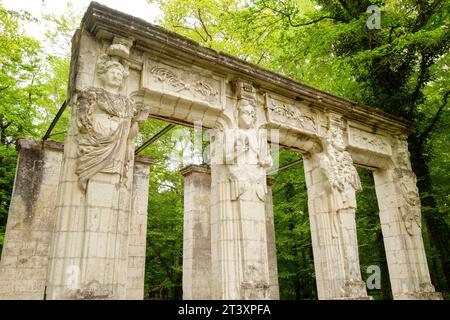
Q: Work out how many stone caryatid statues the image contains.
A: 4